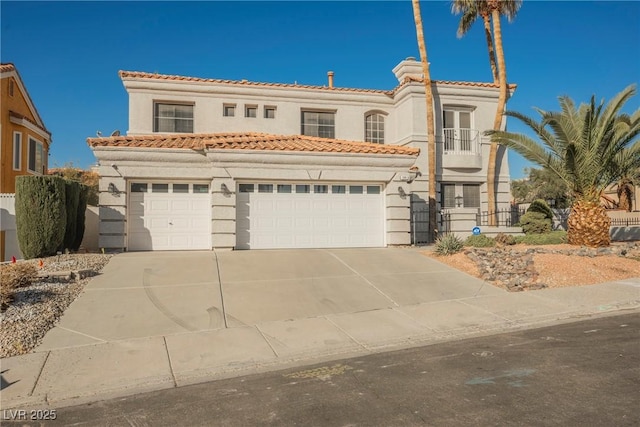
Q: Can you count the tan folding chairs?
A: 0